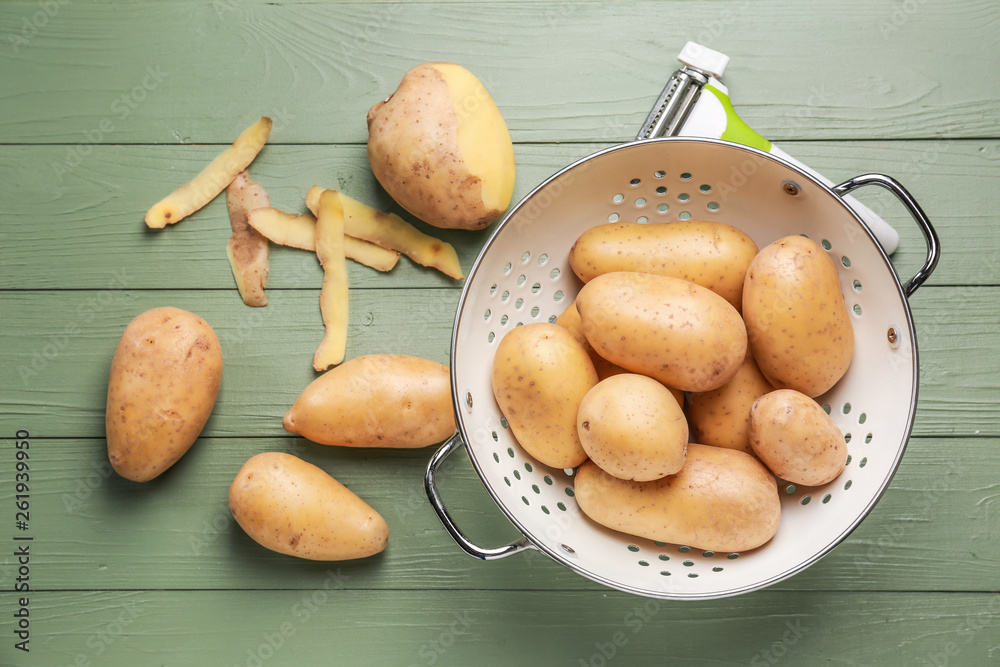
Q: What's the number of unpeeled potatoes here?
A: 12